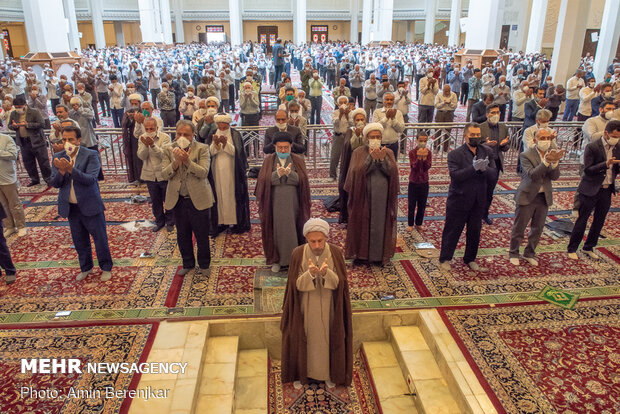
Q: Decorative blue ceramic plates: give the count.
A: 0